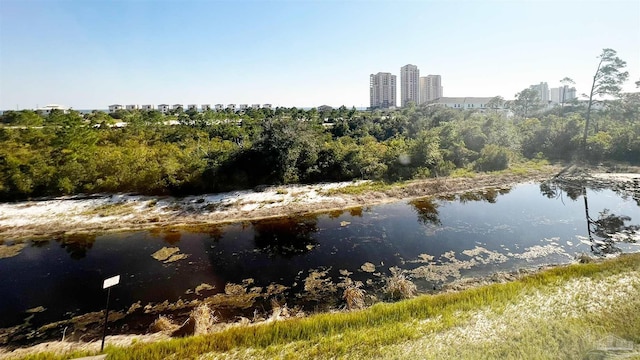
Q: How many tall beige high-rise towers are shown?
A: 3